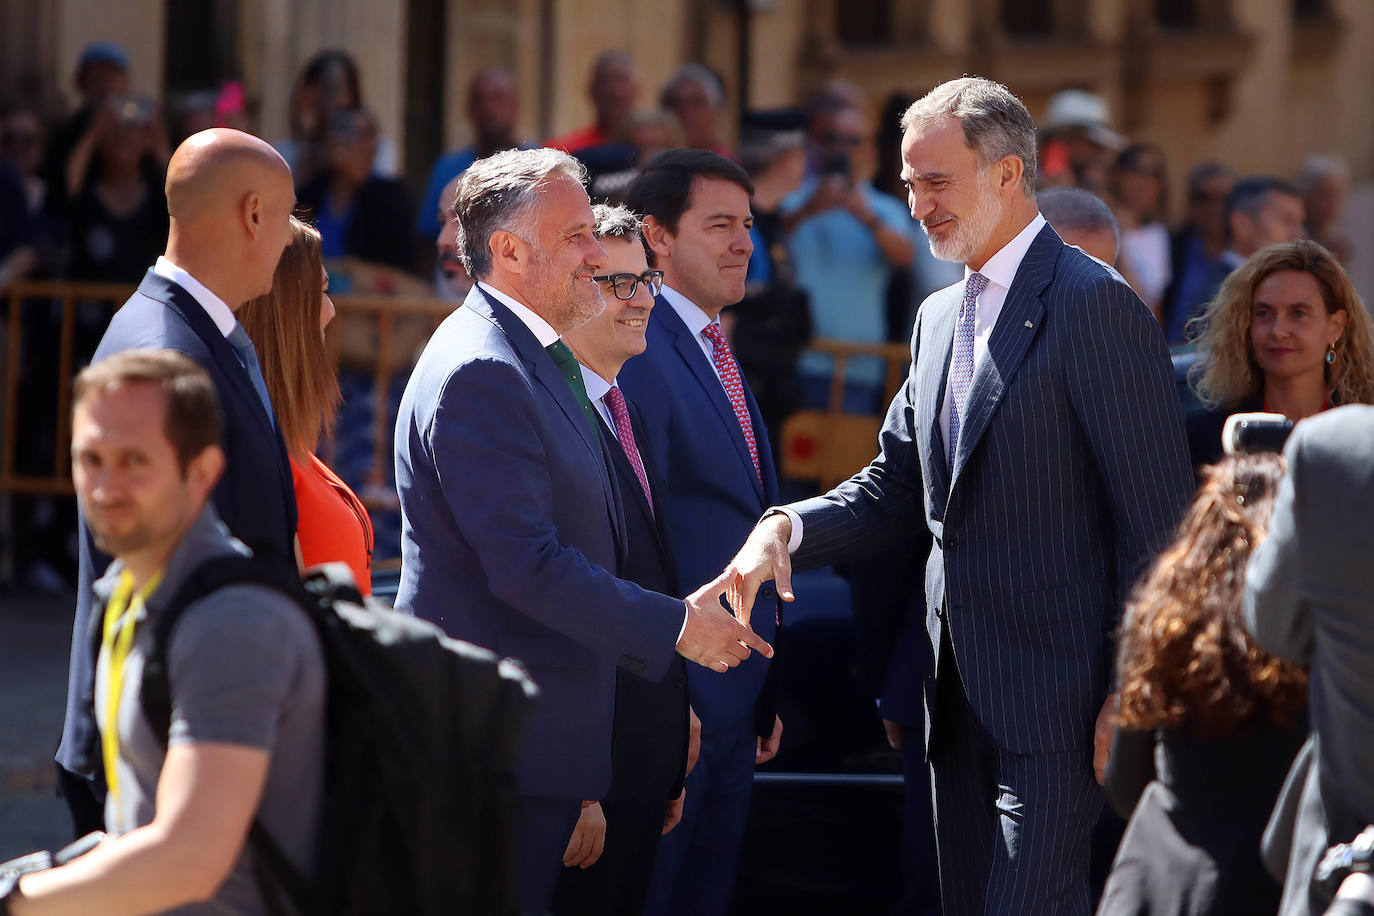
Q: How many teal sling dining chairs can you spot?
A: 0